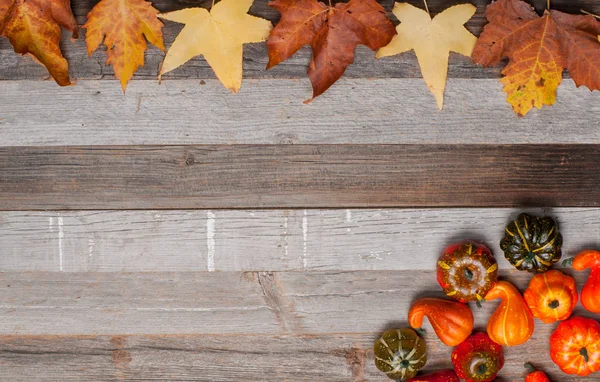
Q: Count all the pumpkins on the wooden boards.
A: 11